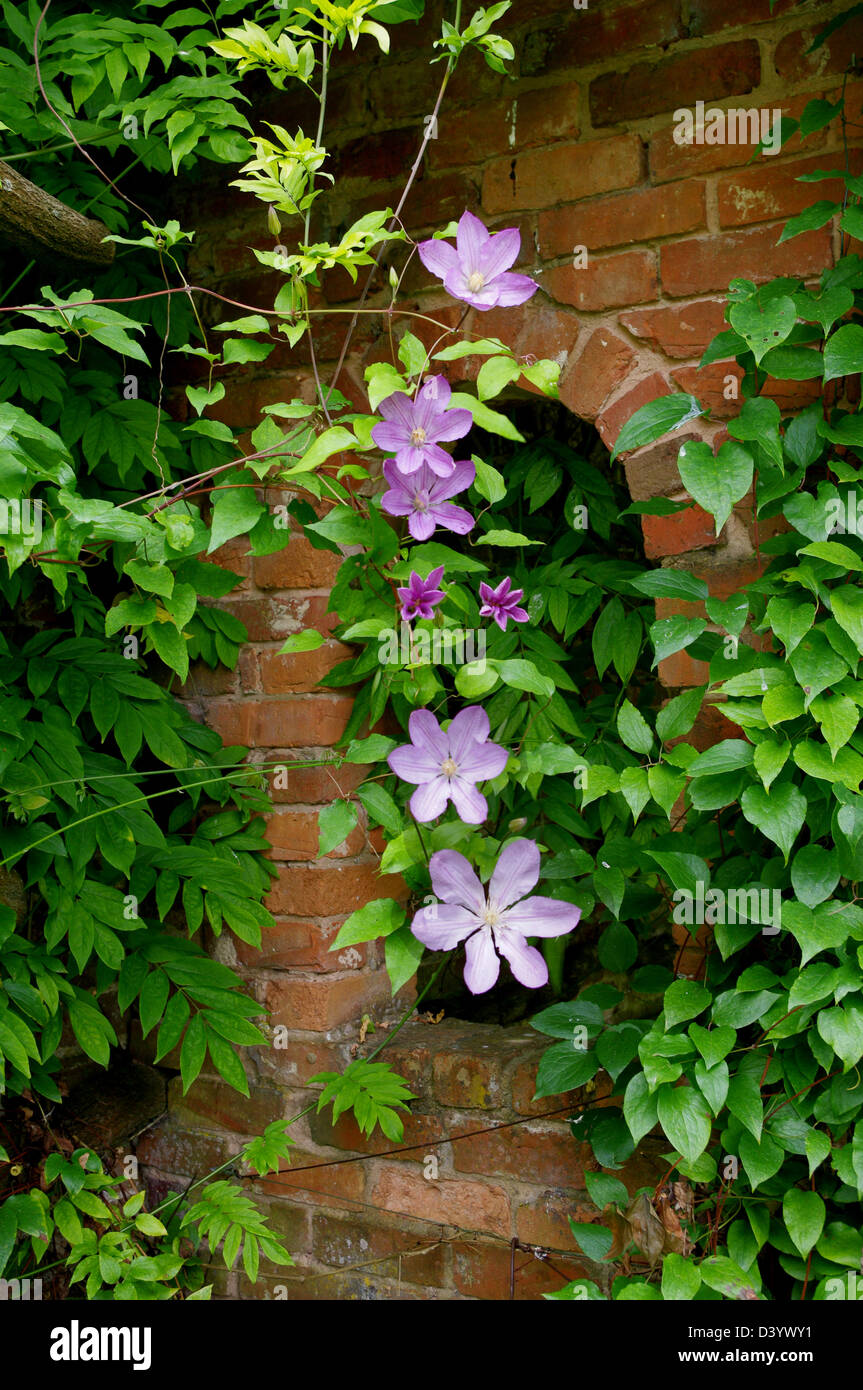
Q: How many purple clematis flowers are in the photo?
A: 7